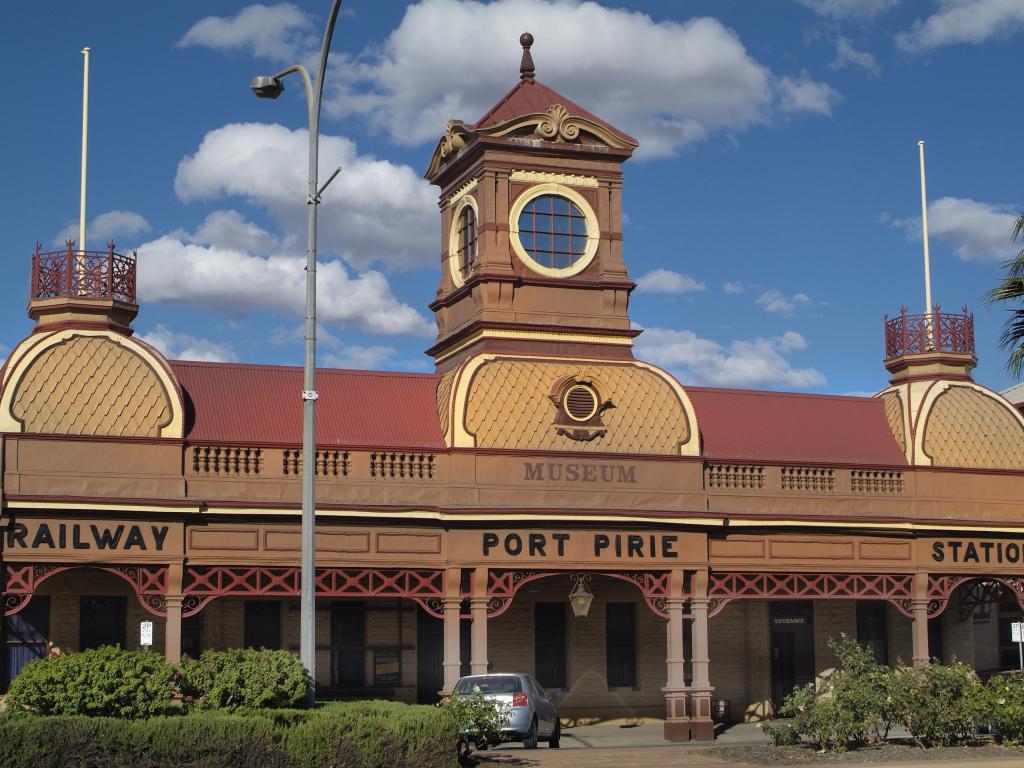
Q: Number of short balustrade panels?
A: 6